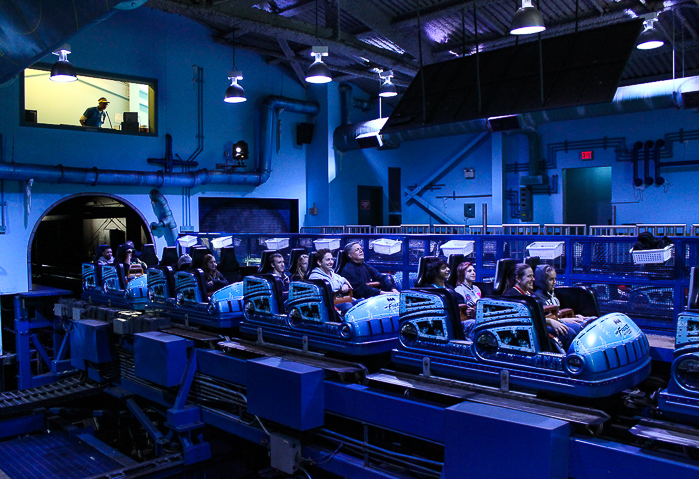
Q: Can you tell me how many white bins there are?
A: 8